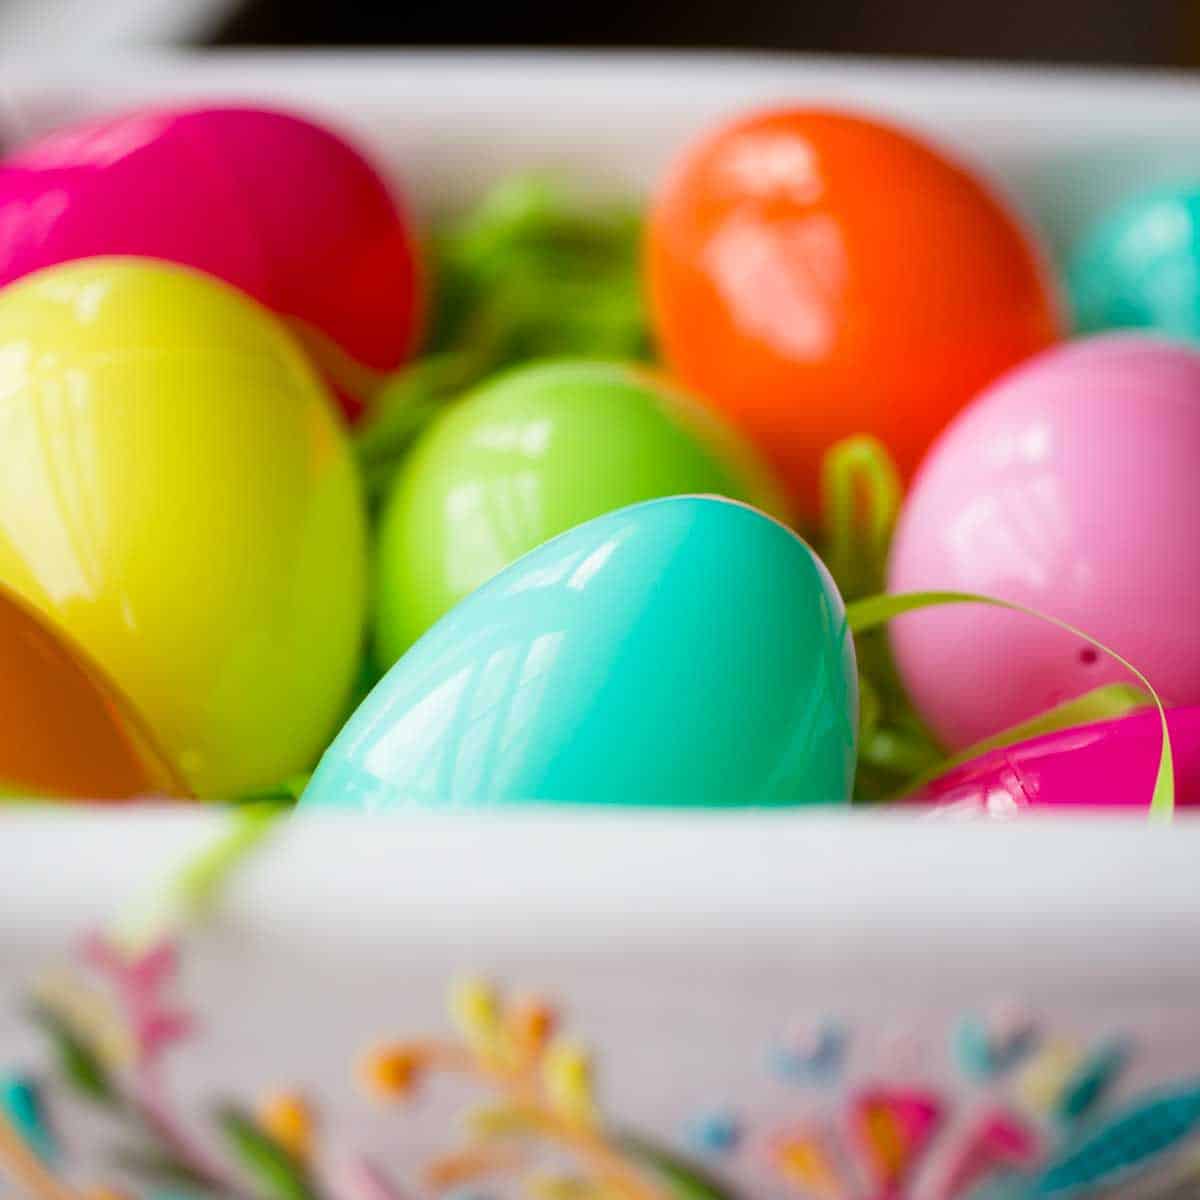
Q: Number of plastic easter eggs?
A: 9